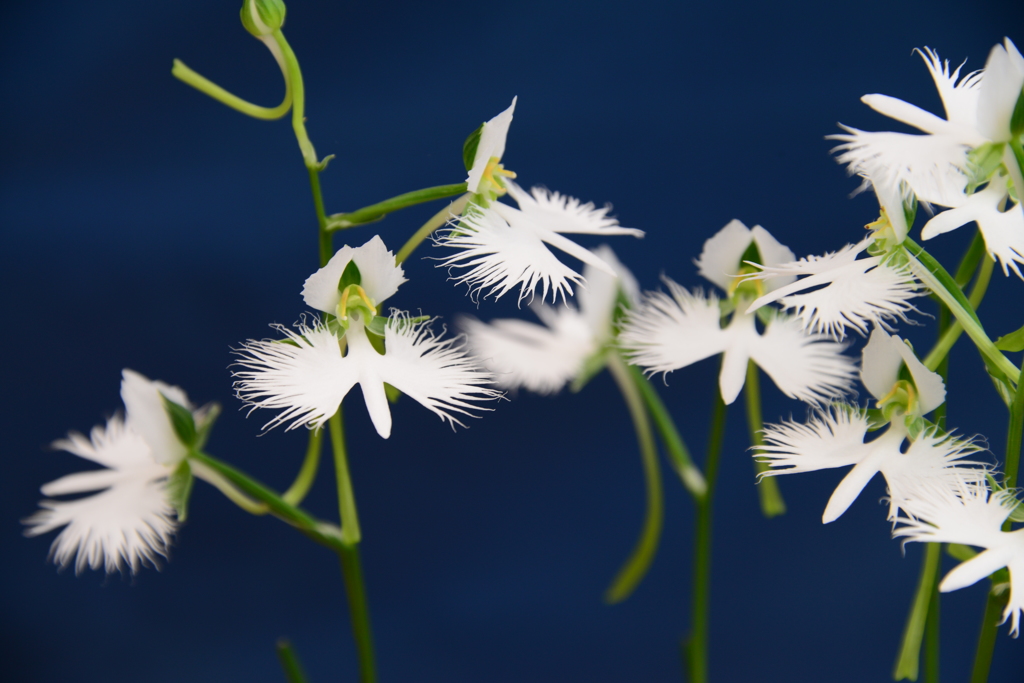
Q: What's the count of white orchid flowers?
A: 10